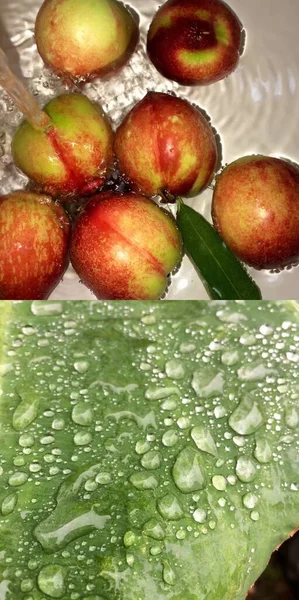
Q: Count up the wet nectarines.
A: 7